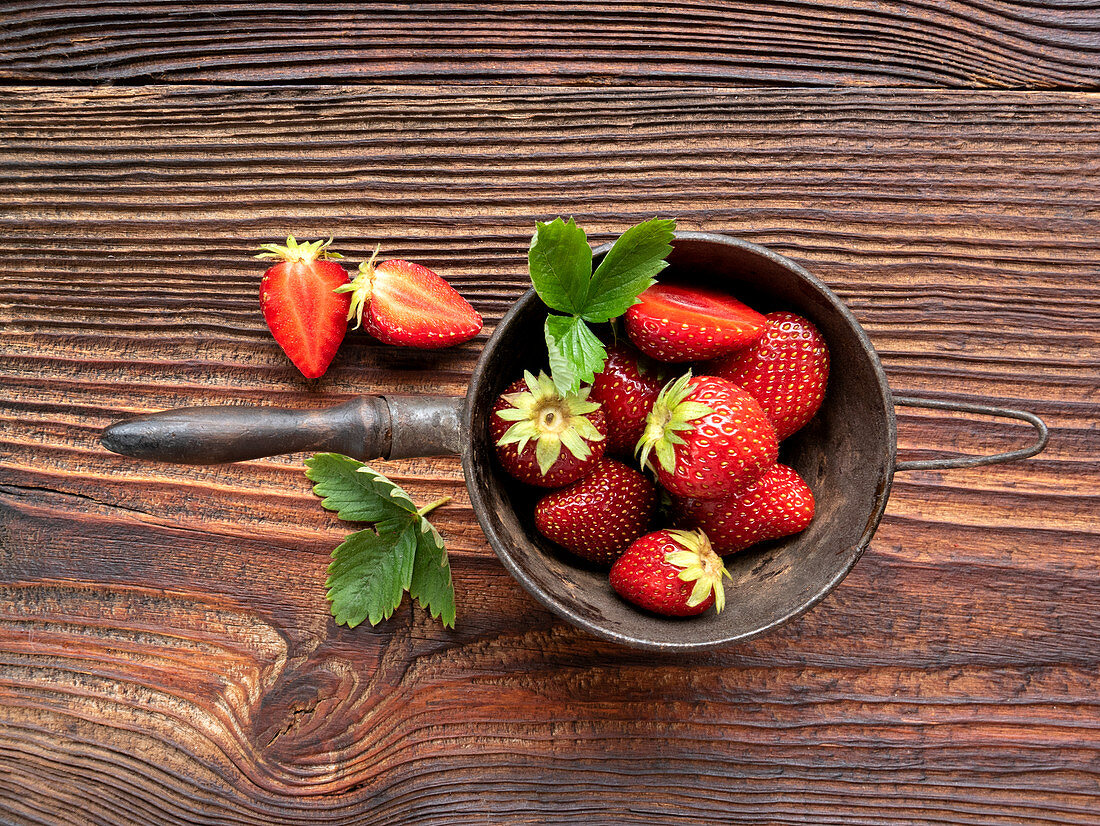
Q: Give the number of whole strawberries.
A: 7